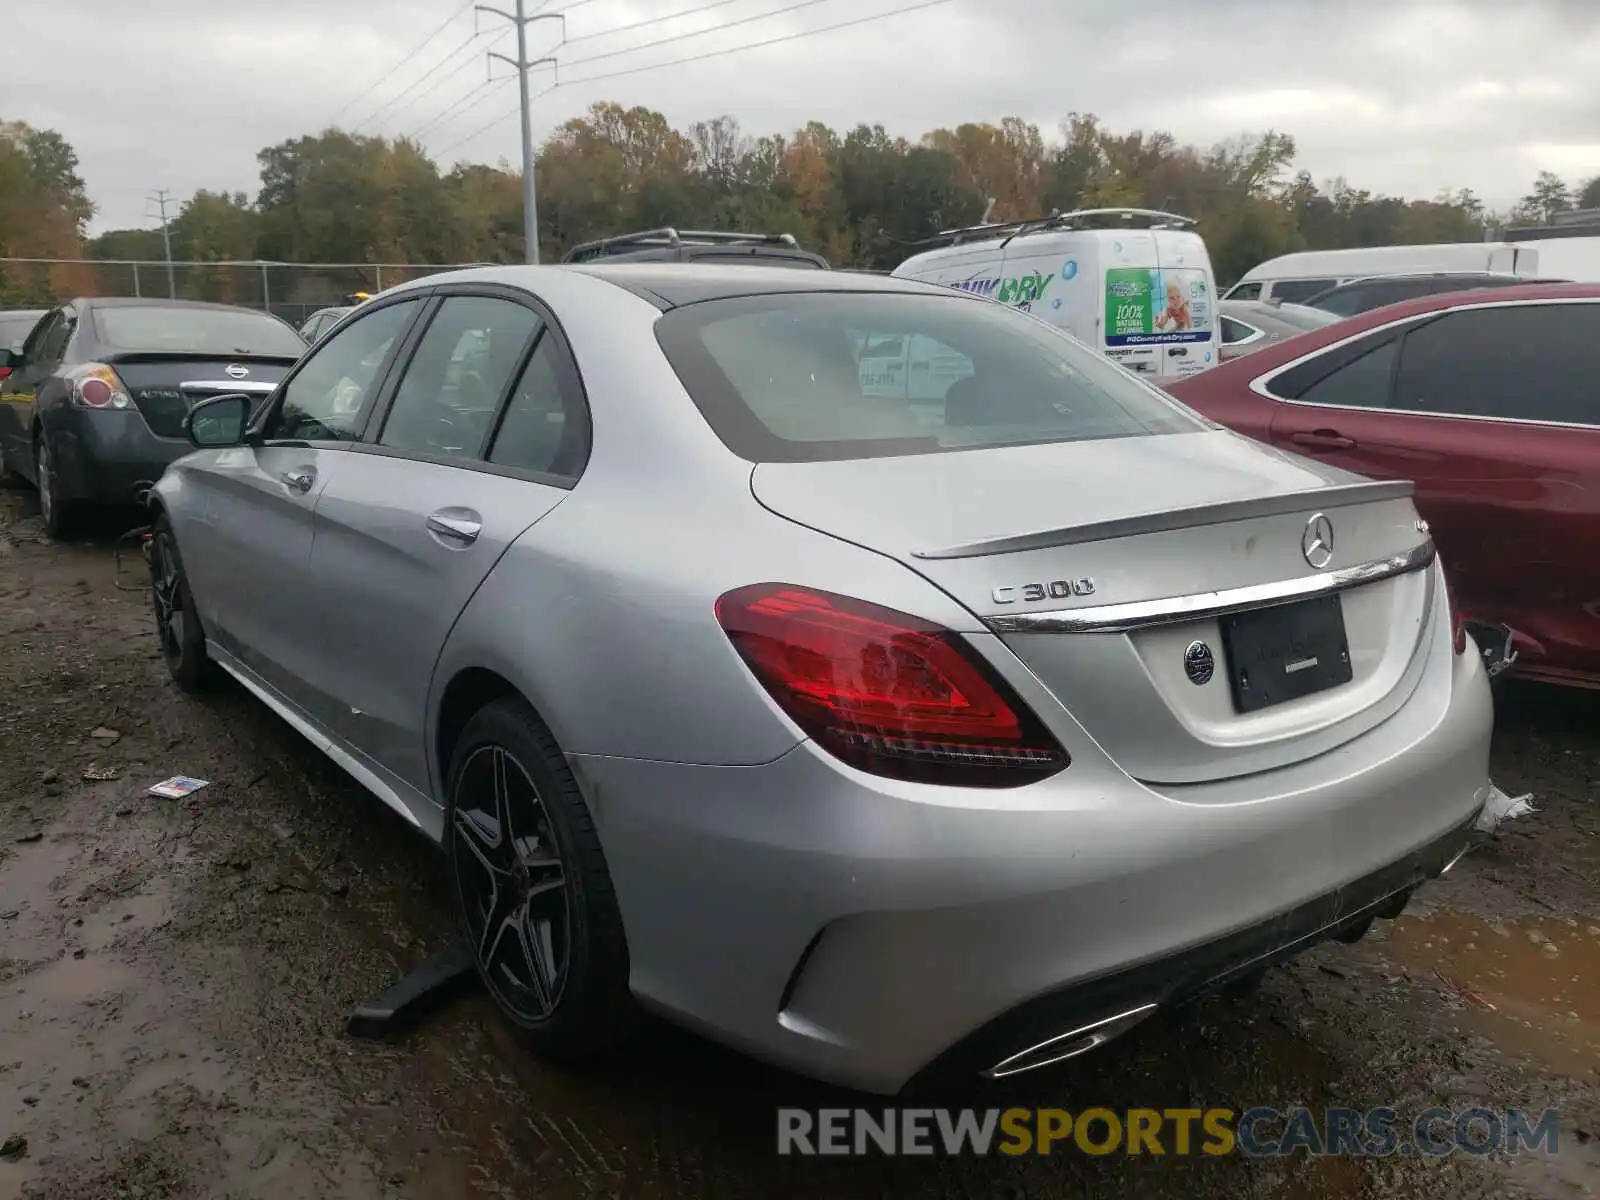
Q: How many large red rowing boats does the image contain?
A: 0